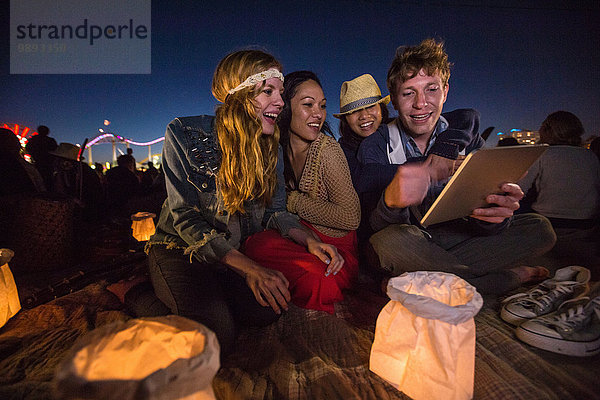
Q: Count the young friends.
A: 4